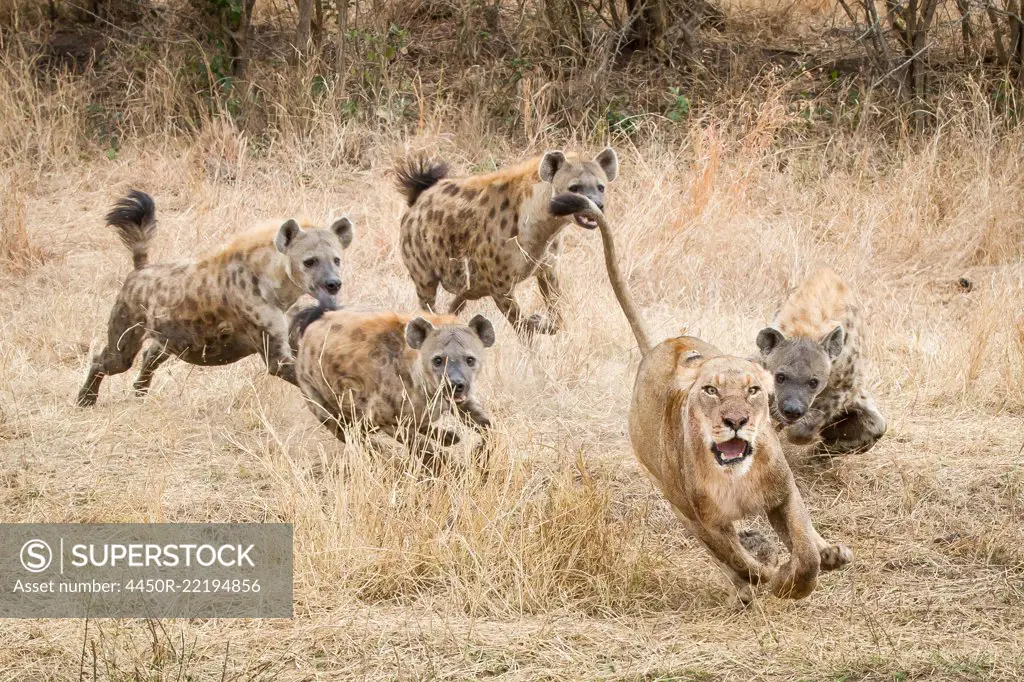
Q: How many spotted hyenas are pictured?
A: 4